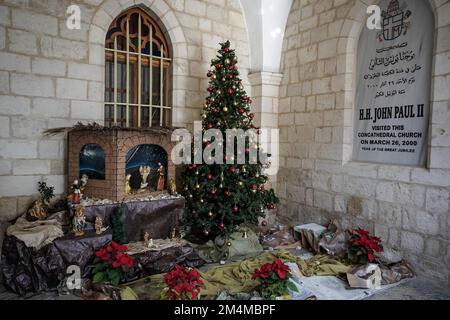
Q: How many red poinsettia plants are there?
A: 4